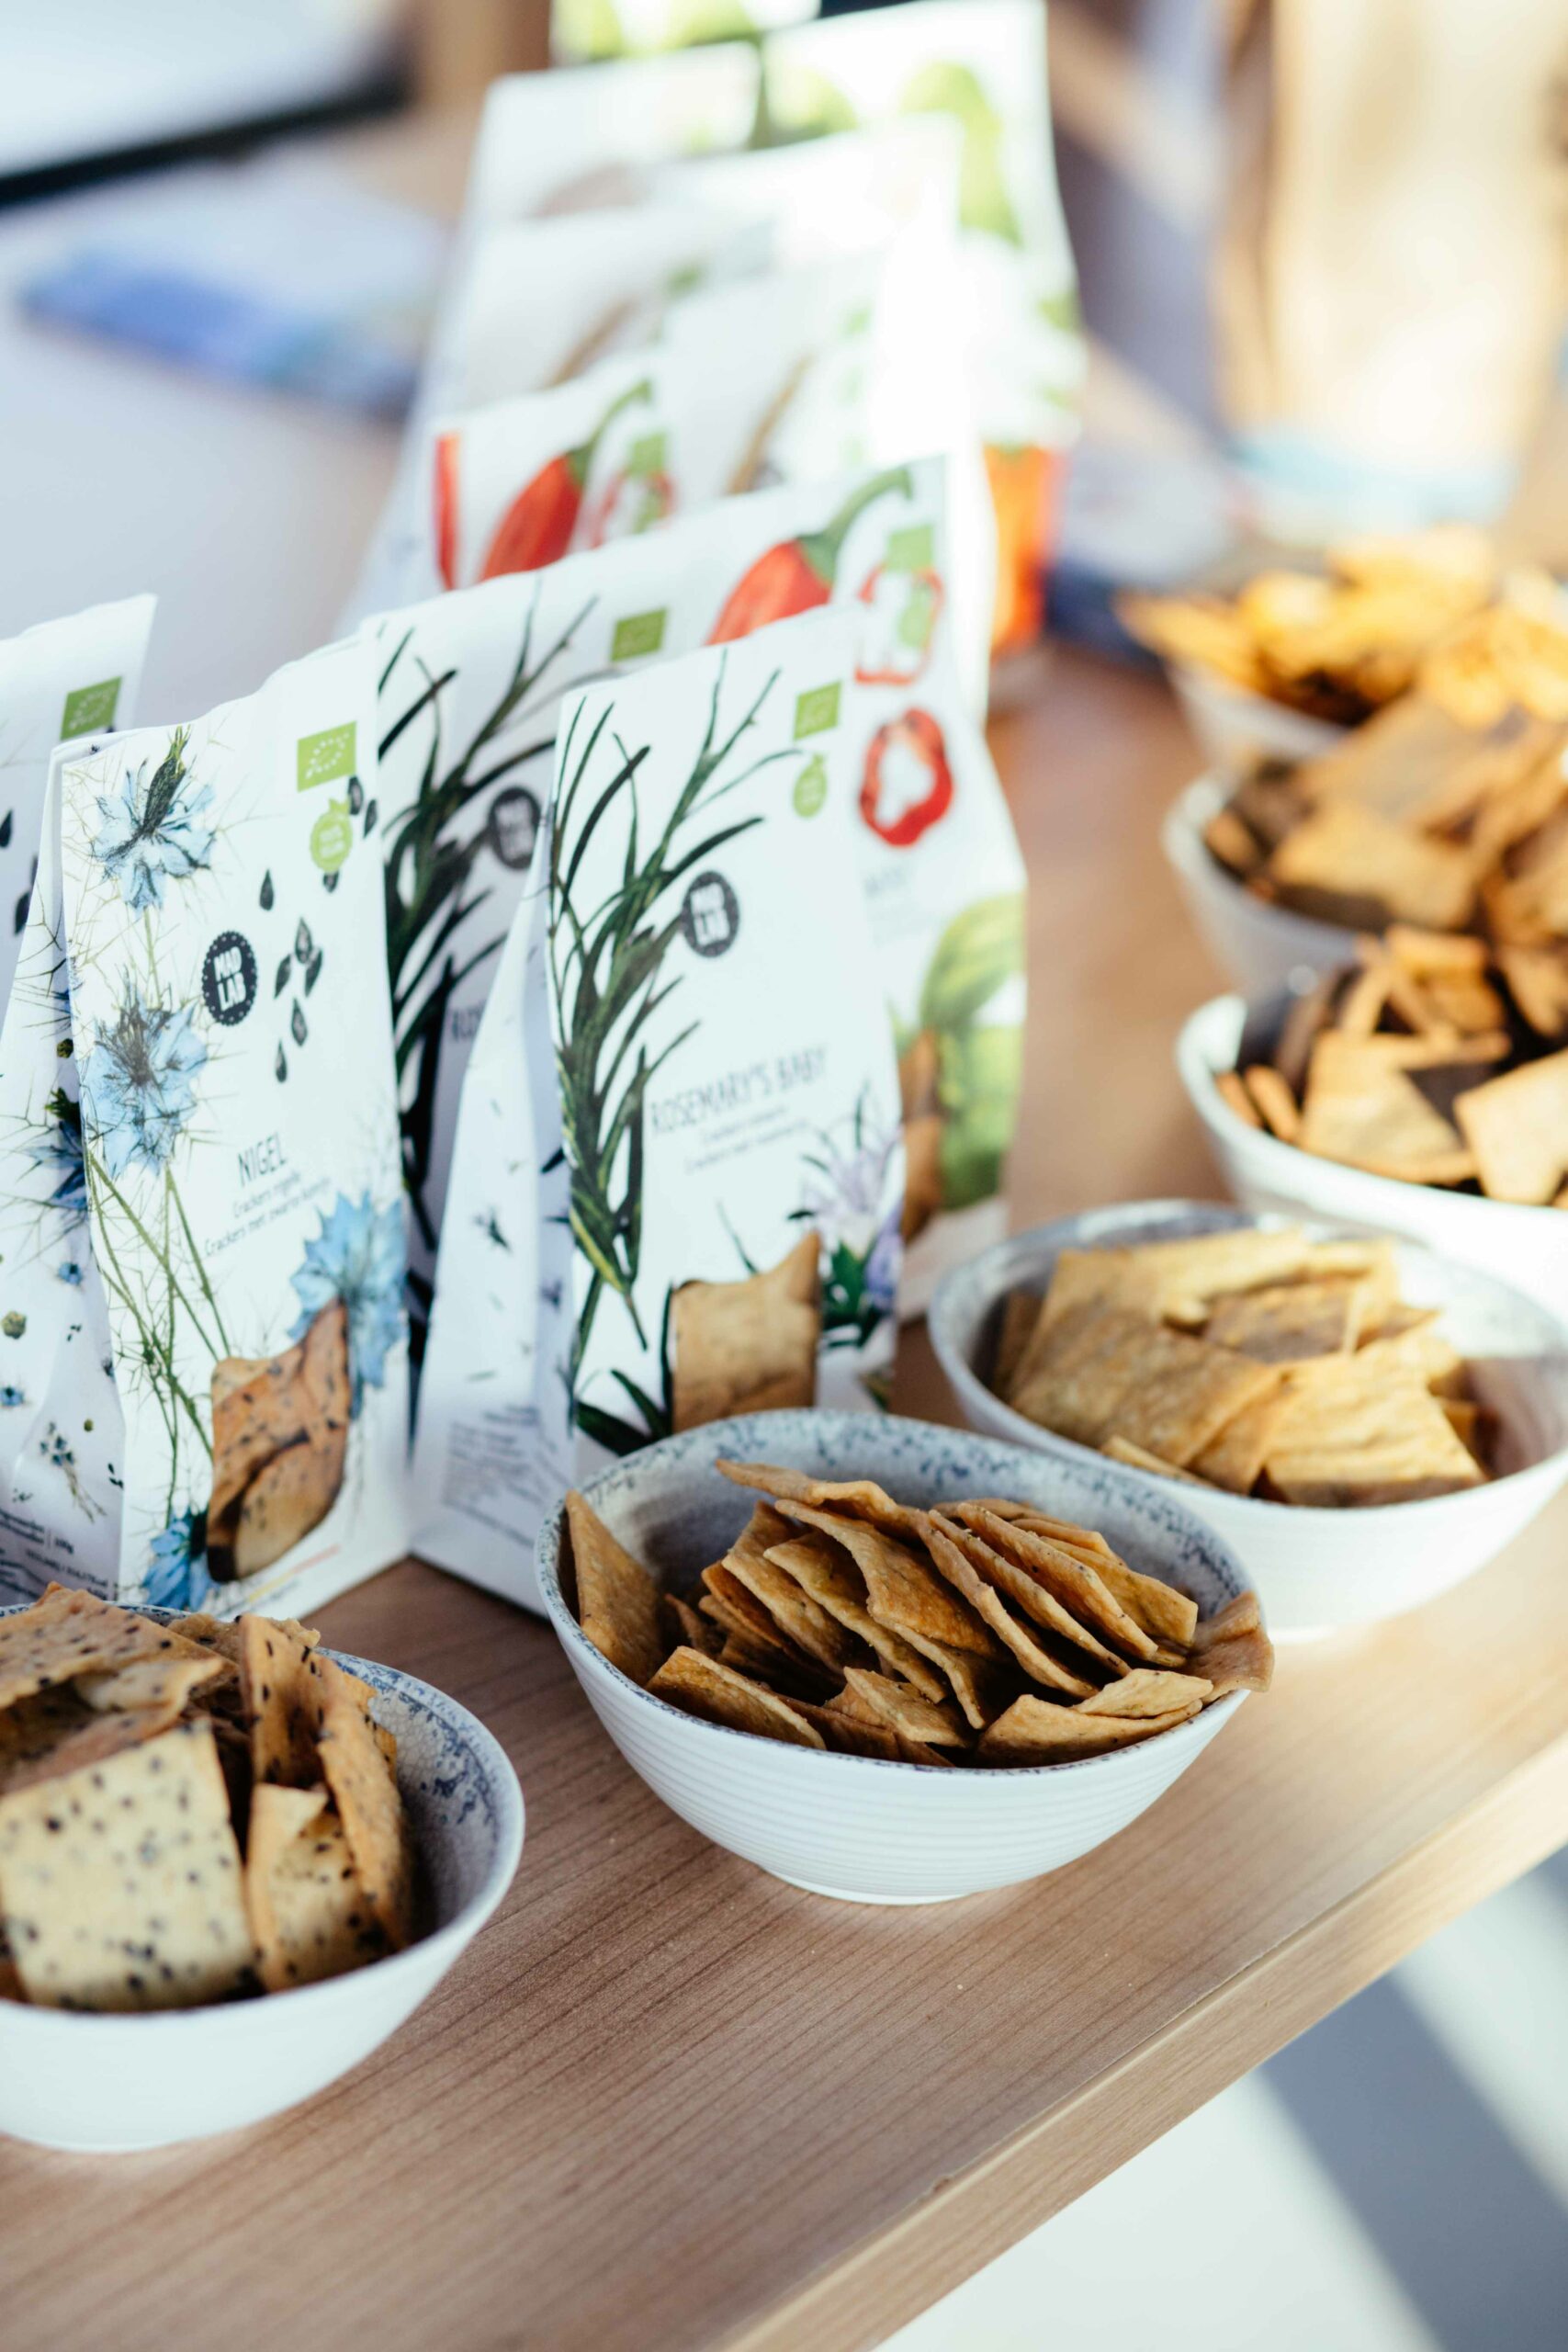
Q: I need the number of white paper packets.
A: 12